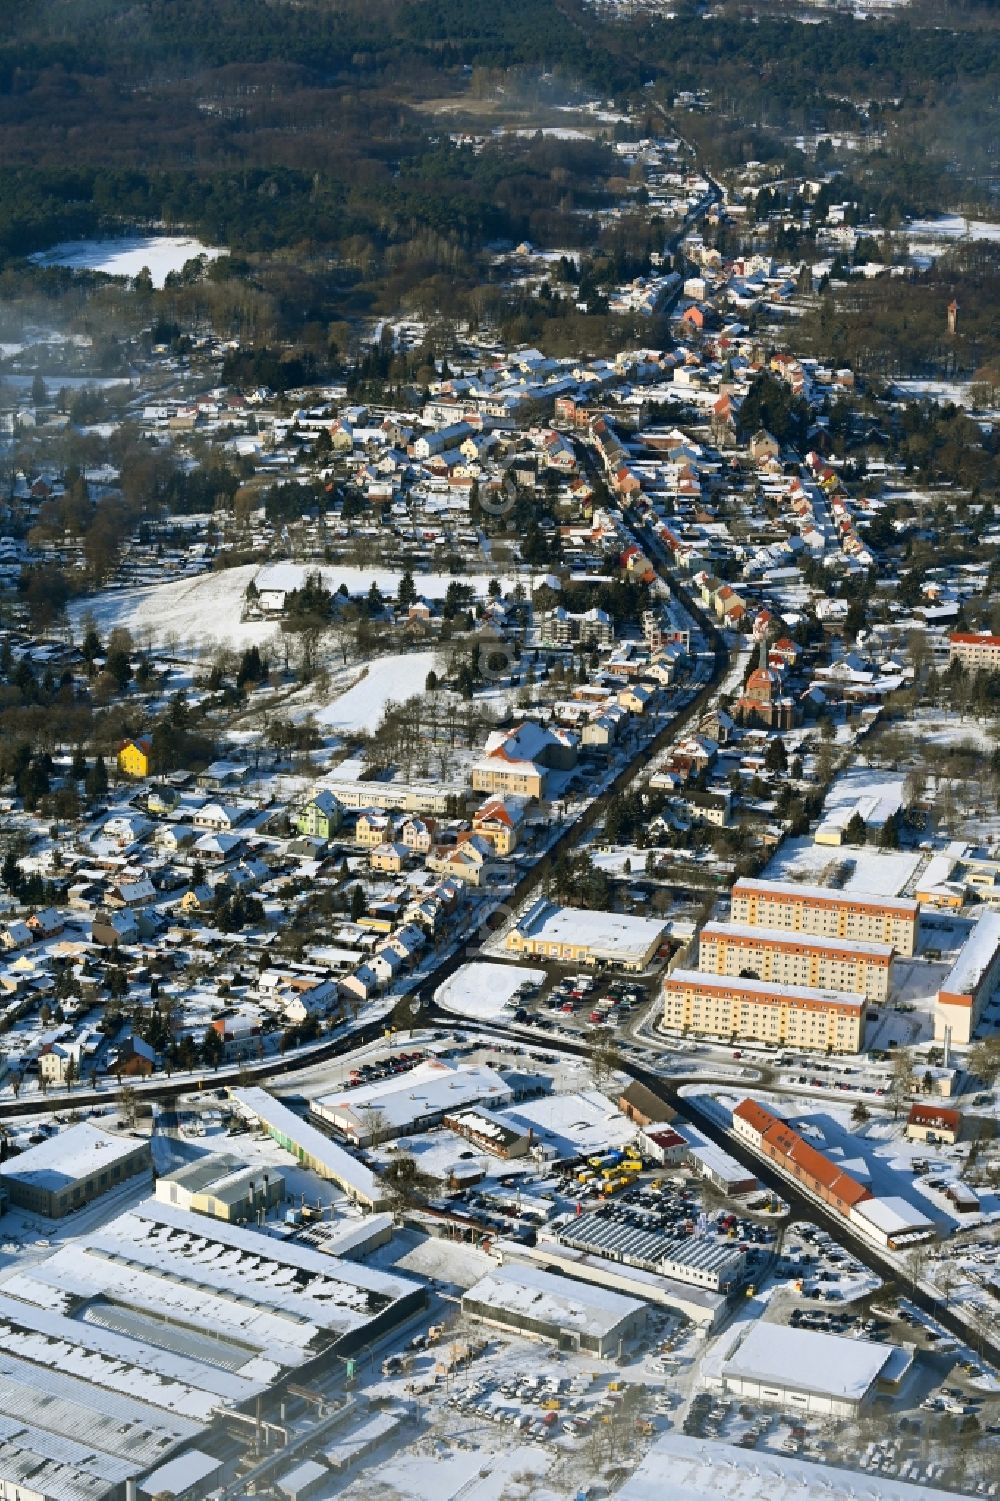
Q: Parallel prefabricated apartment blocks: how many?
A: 3